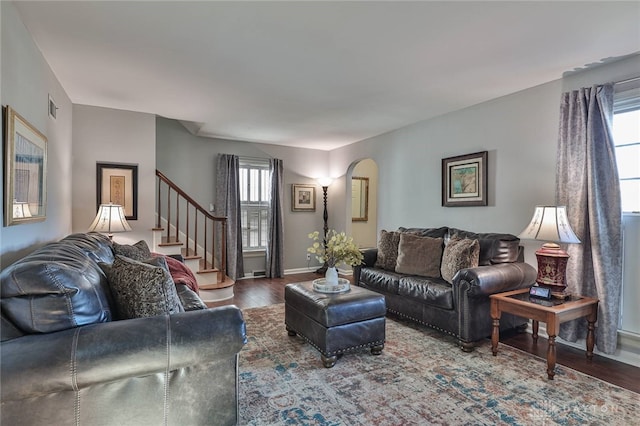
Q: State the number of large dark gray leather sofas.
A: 2